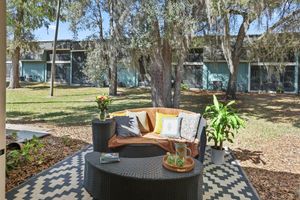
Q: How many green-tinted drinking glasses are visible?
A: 2